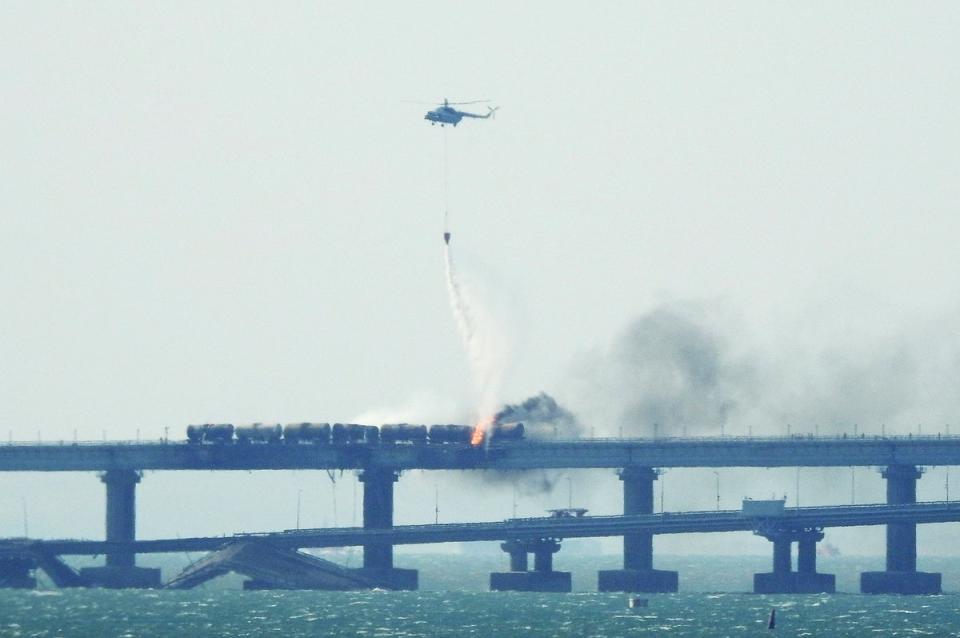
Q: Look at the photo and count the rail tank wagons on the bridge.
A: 7